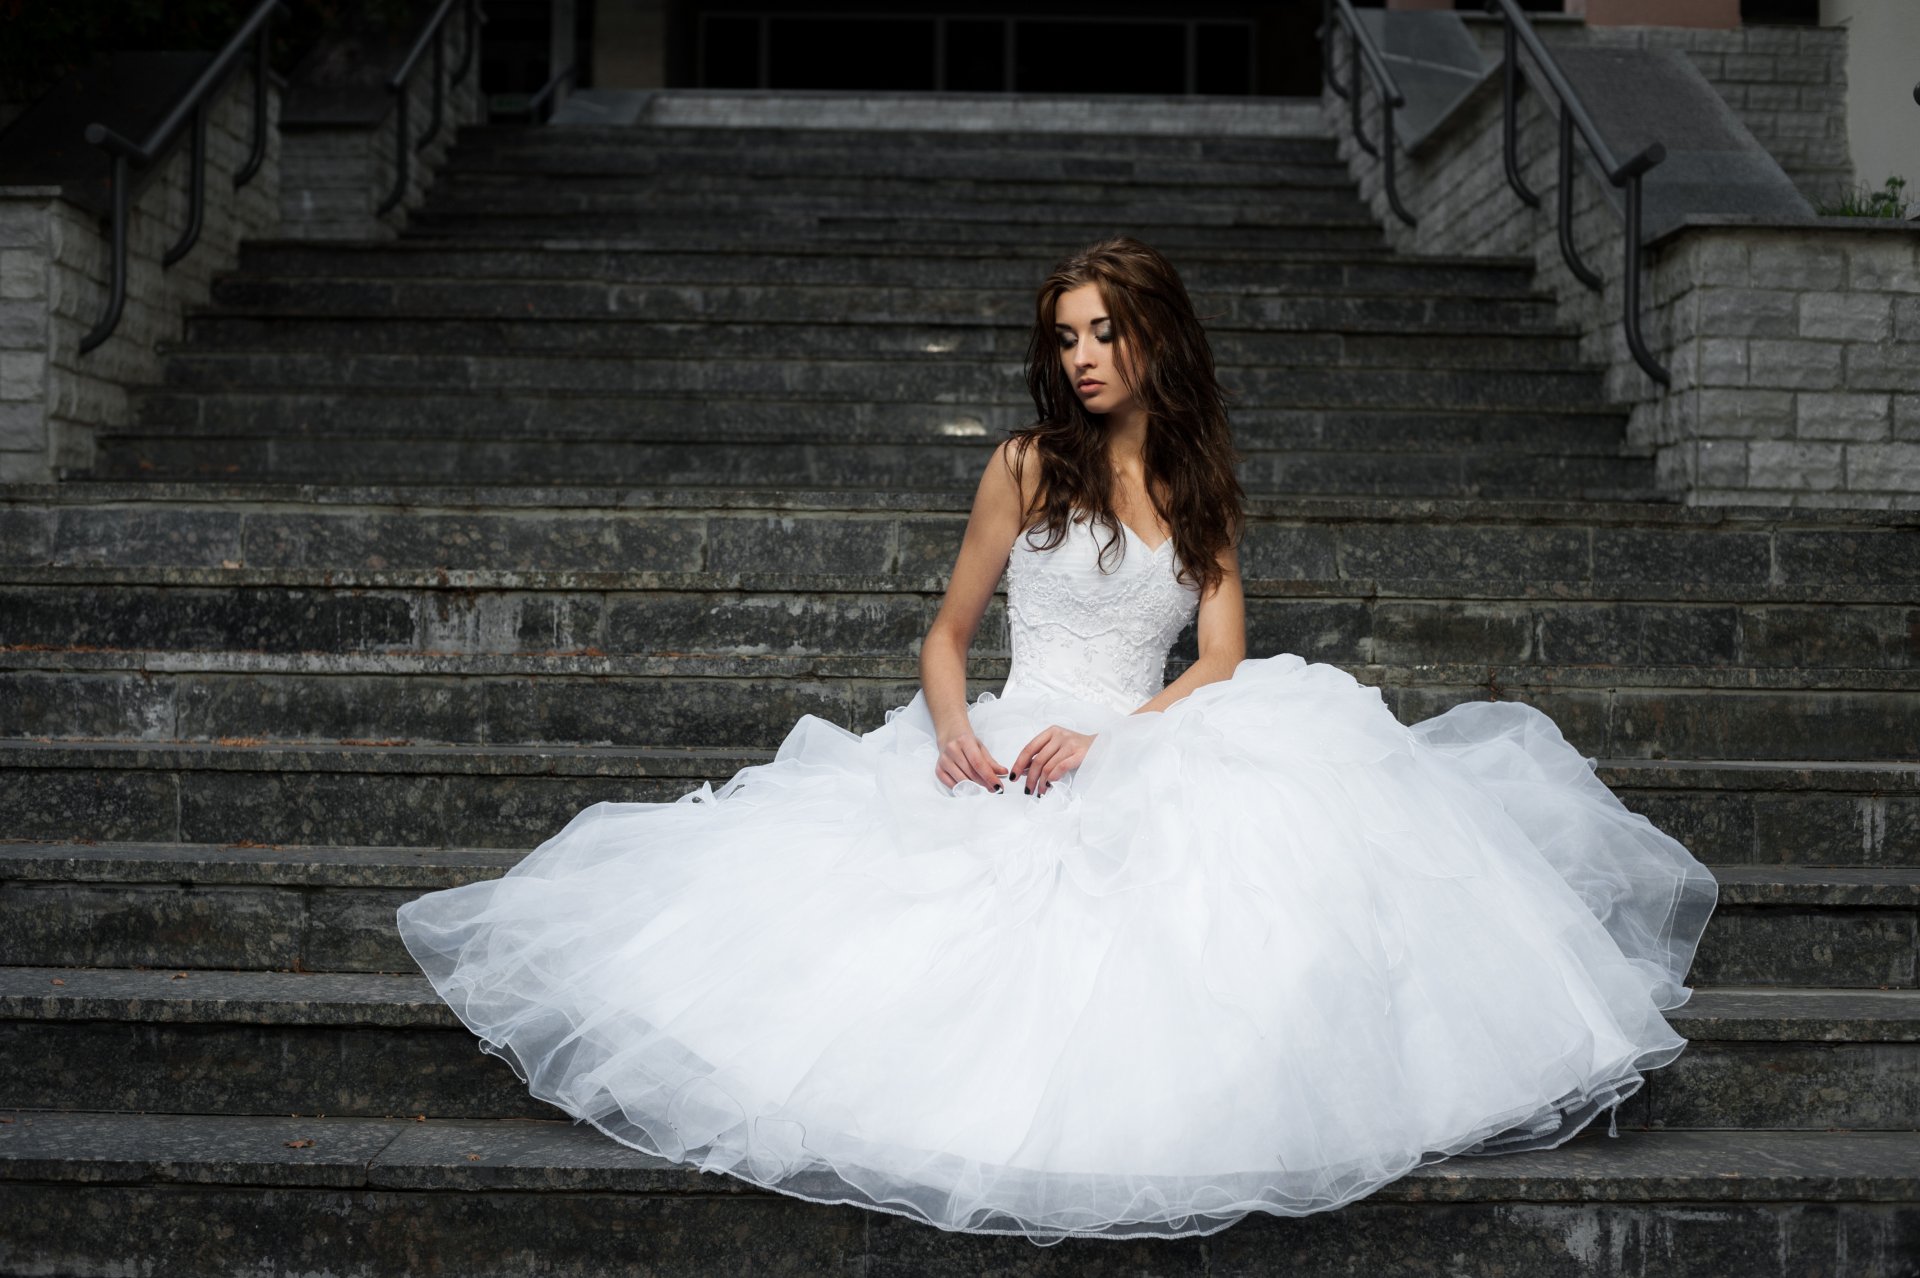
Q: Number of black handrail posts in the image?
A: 12